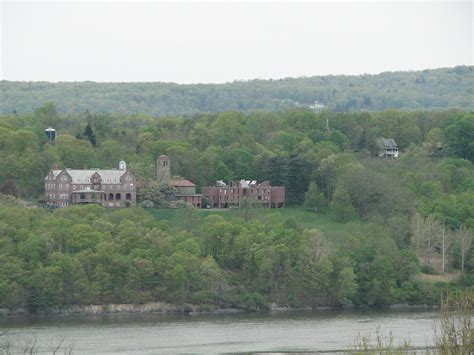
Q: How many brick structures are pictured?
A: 3